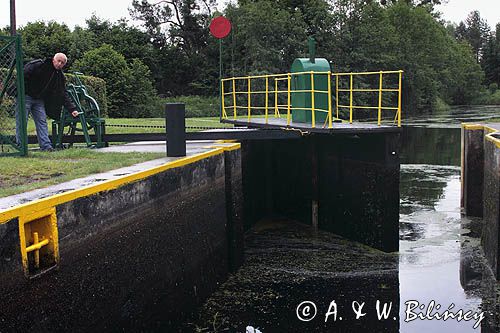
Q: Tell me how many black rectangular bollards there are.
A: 1